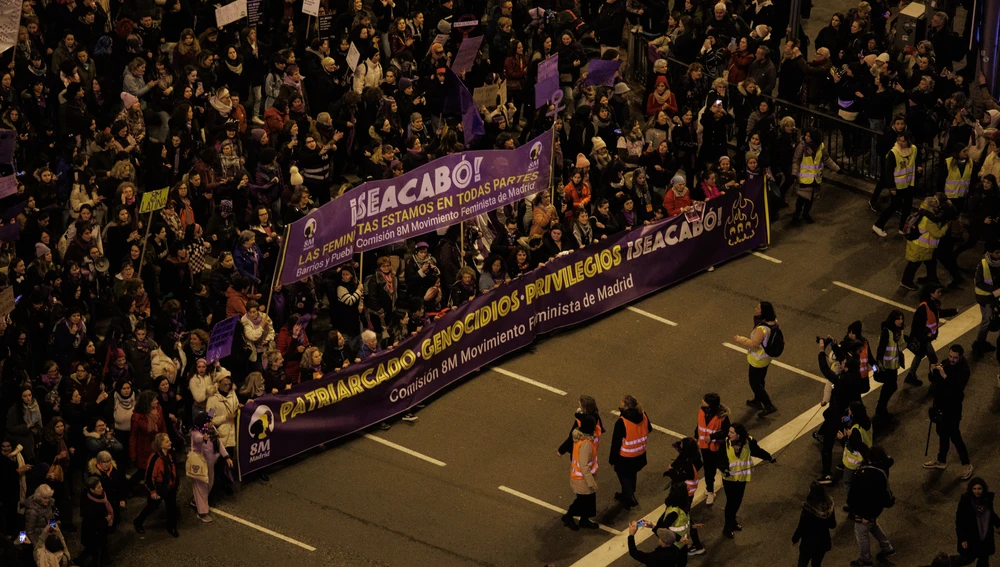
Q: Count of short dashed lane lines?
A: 9